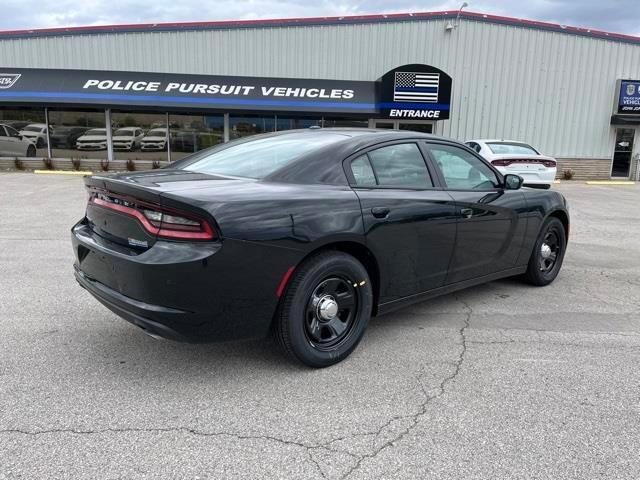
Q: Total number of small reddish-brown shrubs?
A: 7